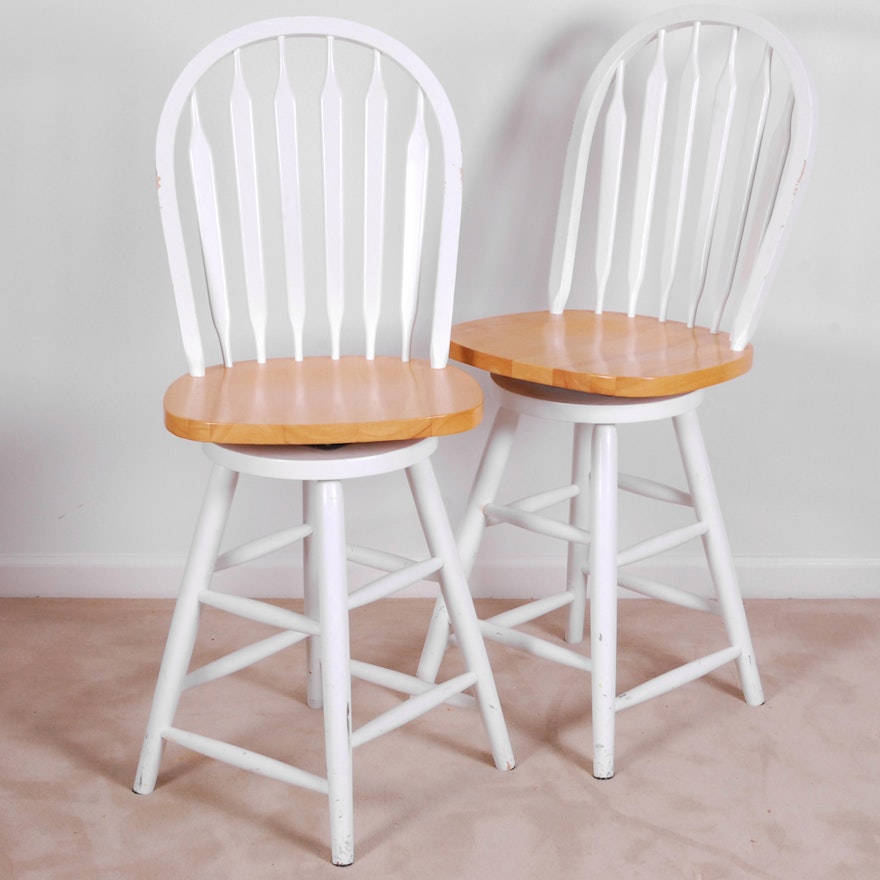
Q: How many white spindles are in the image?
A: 12